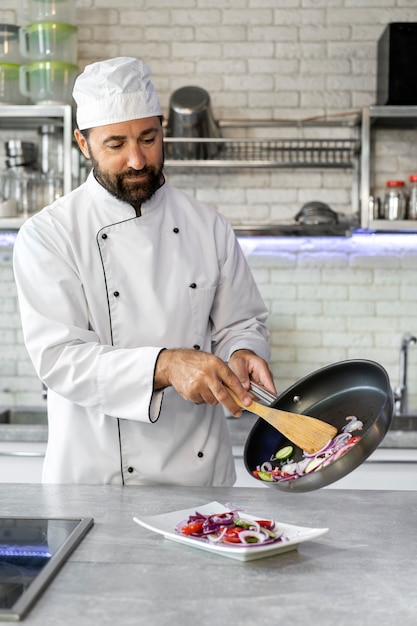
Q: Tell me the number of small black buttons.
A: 7